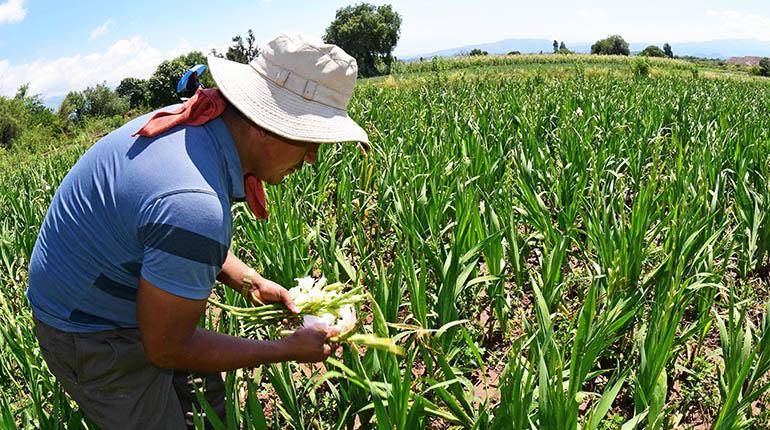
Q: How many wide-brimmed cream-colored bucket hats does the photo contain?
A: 1